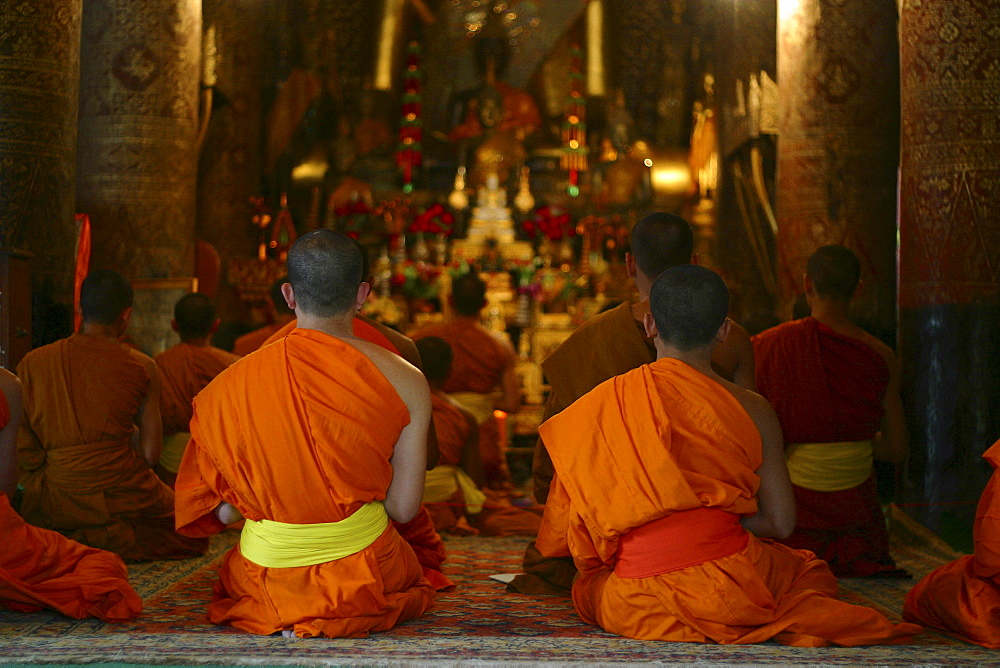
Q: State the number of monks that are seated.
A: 12